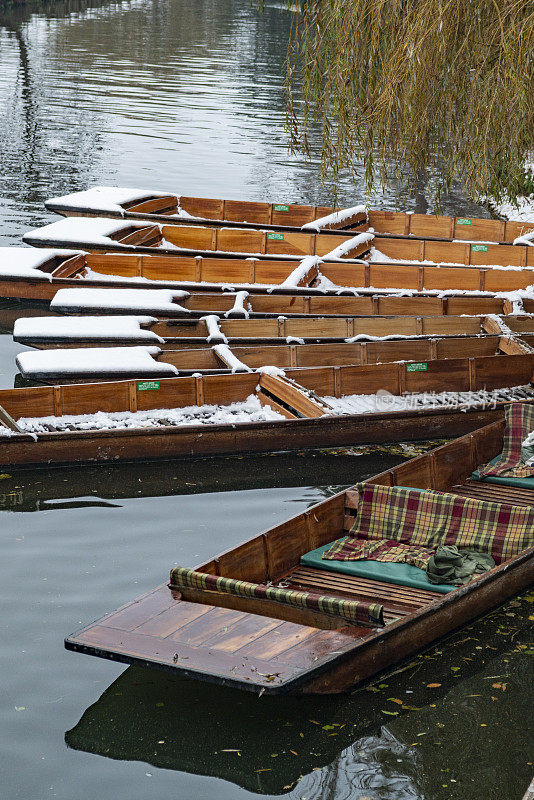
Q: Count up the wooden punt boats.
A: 8